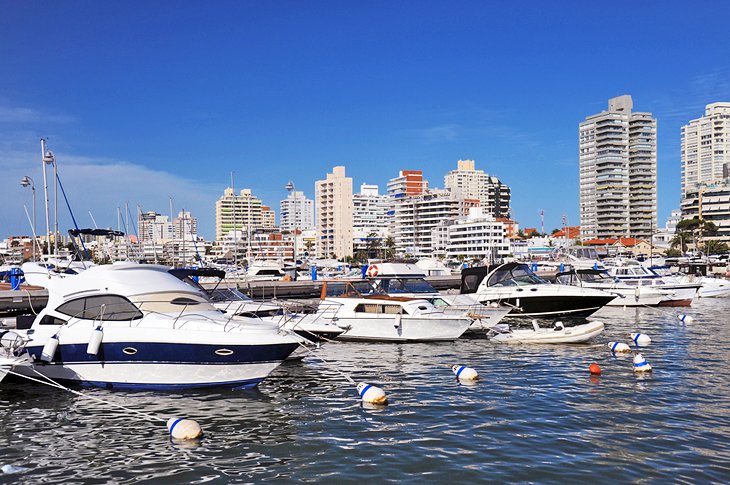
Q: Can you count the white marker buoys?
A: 7